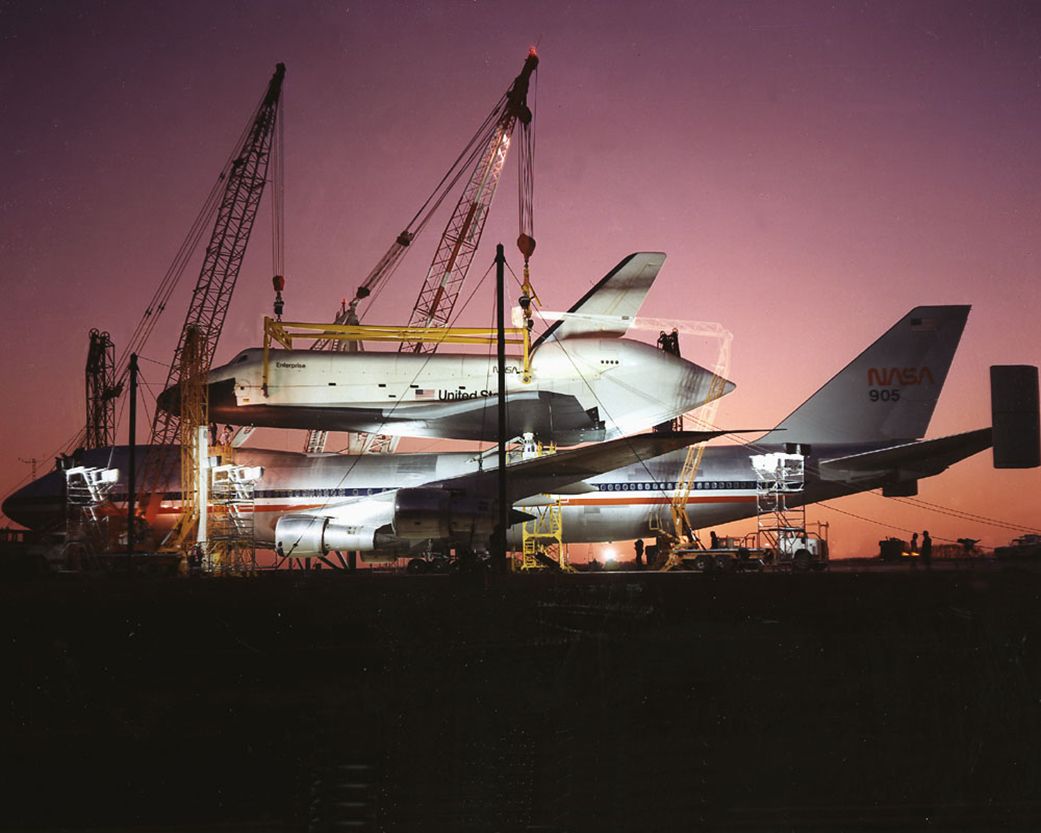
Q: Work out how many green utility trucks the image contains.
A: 0